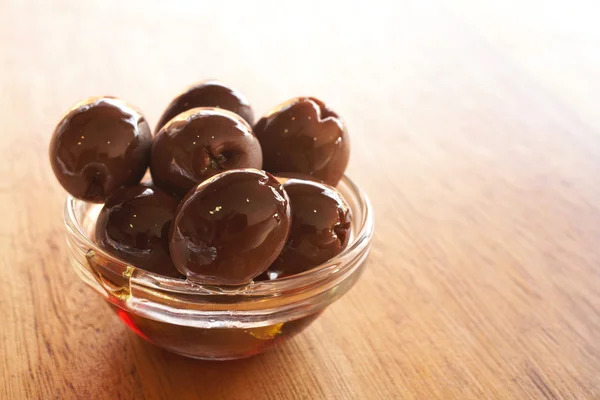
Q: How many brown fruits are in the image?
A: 7